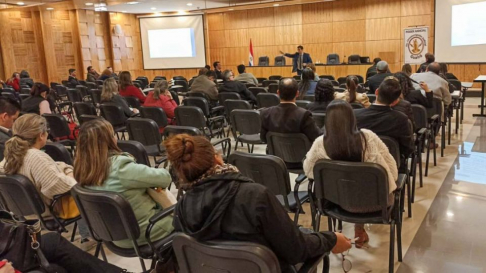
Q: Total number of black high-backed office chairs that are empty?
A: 4